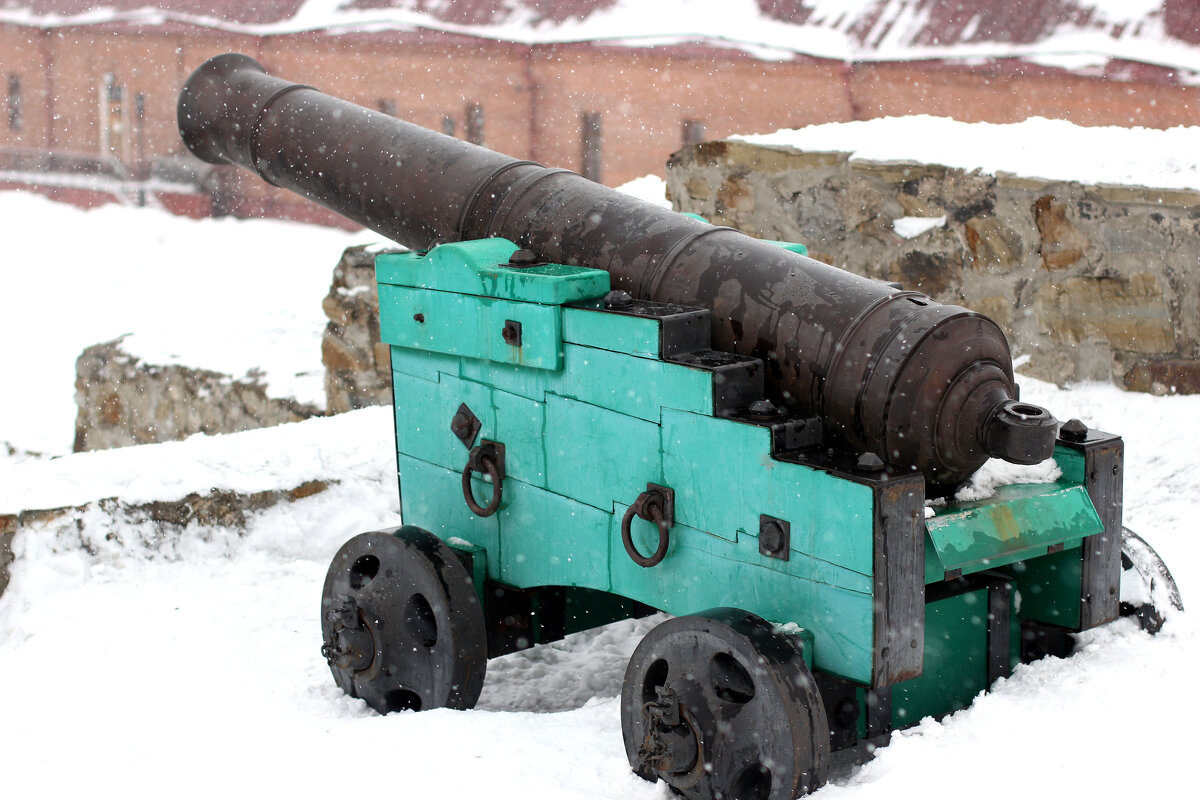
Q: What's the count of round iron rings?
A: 2